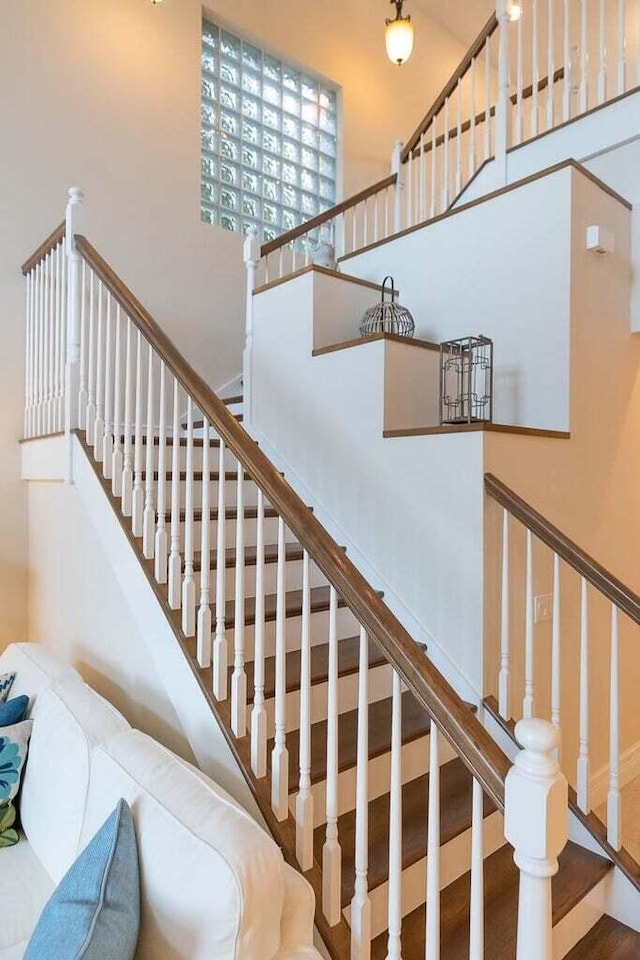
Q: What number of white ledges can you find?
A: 3